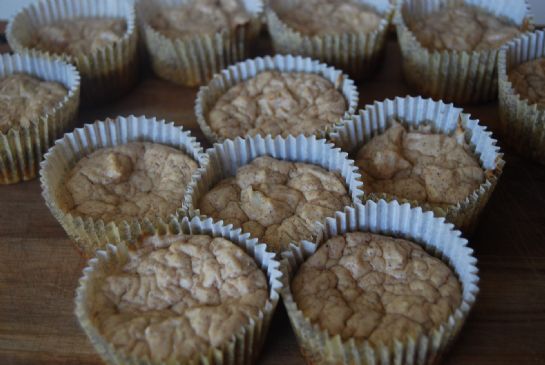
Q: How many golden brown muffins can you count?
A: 12